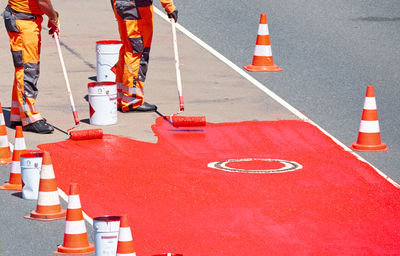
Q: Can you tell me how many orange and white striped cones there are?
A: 7